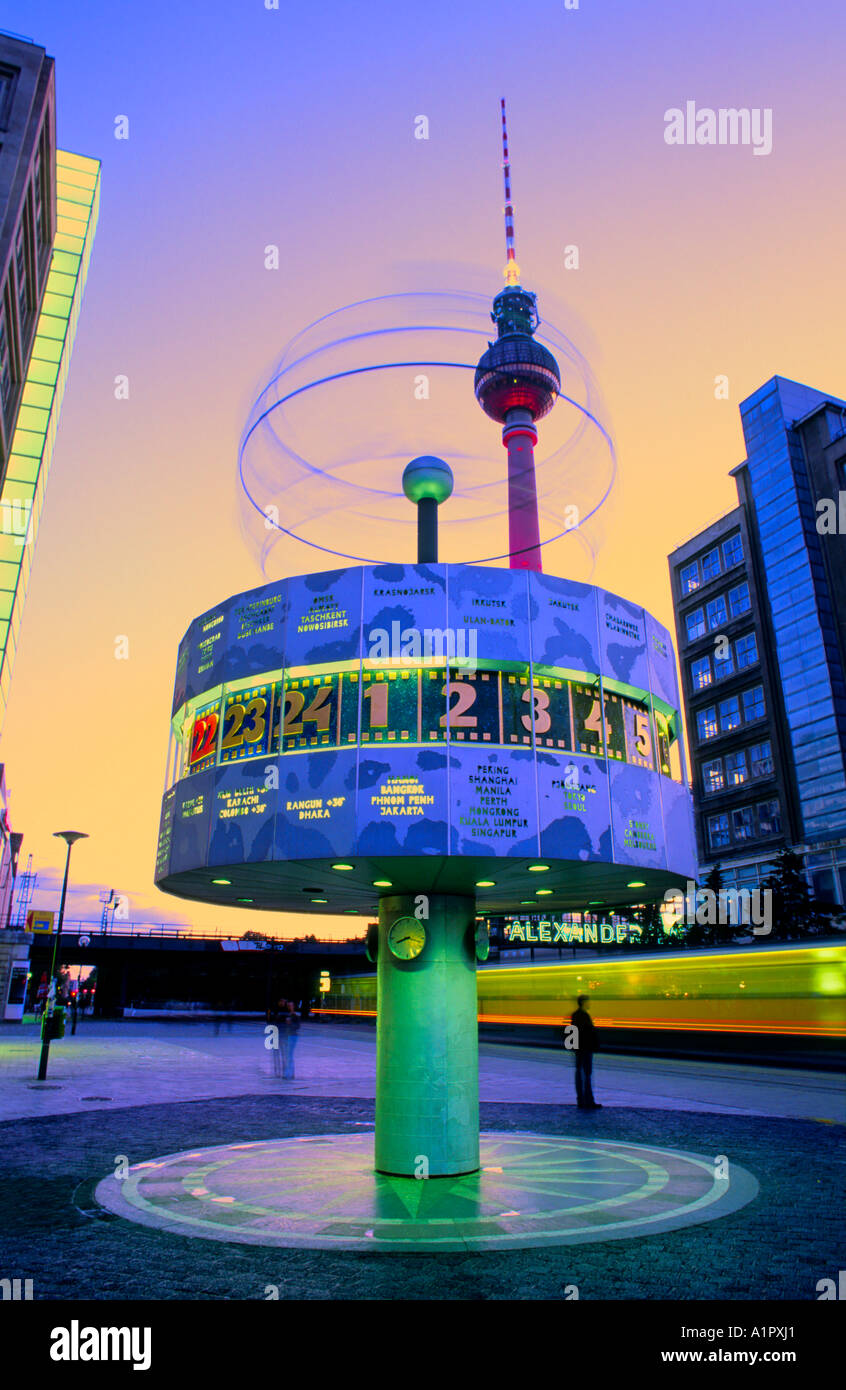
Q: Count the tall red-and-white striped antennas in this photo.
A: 1